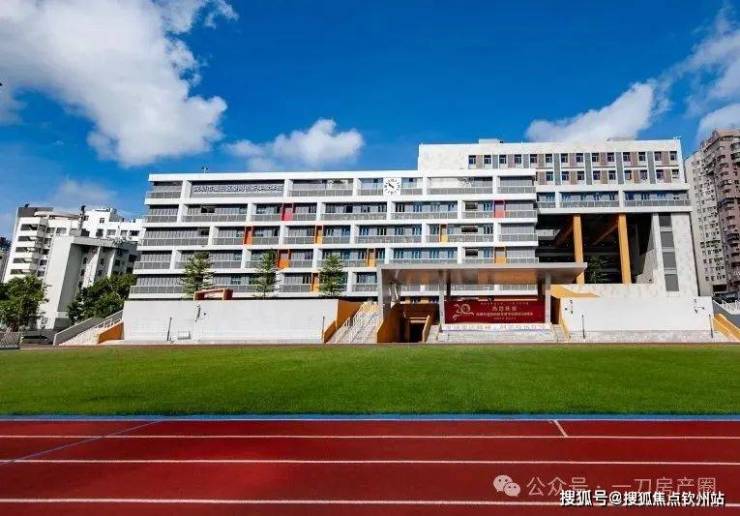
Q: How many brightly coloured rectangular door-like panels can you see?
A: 9